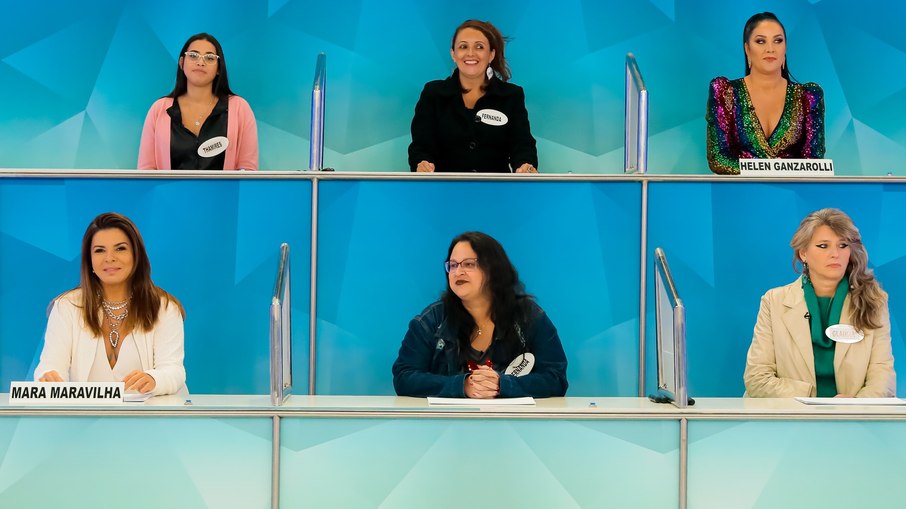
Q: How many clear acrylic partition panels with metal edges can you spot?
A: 4